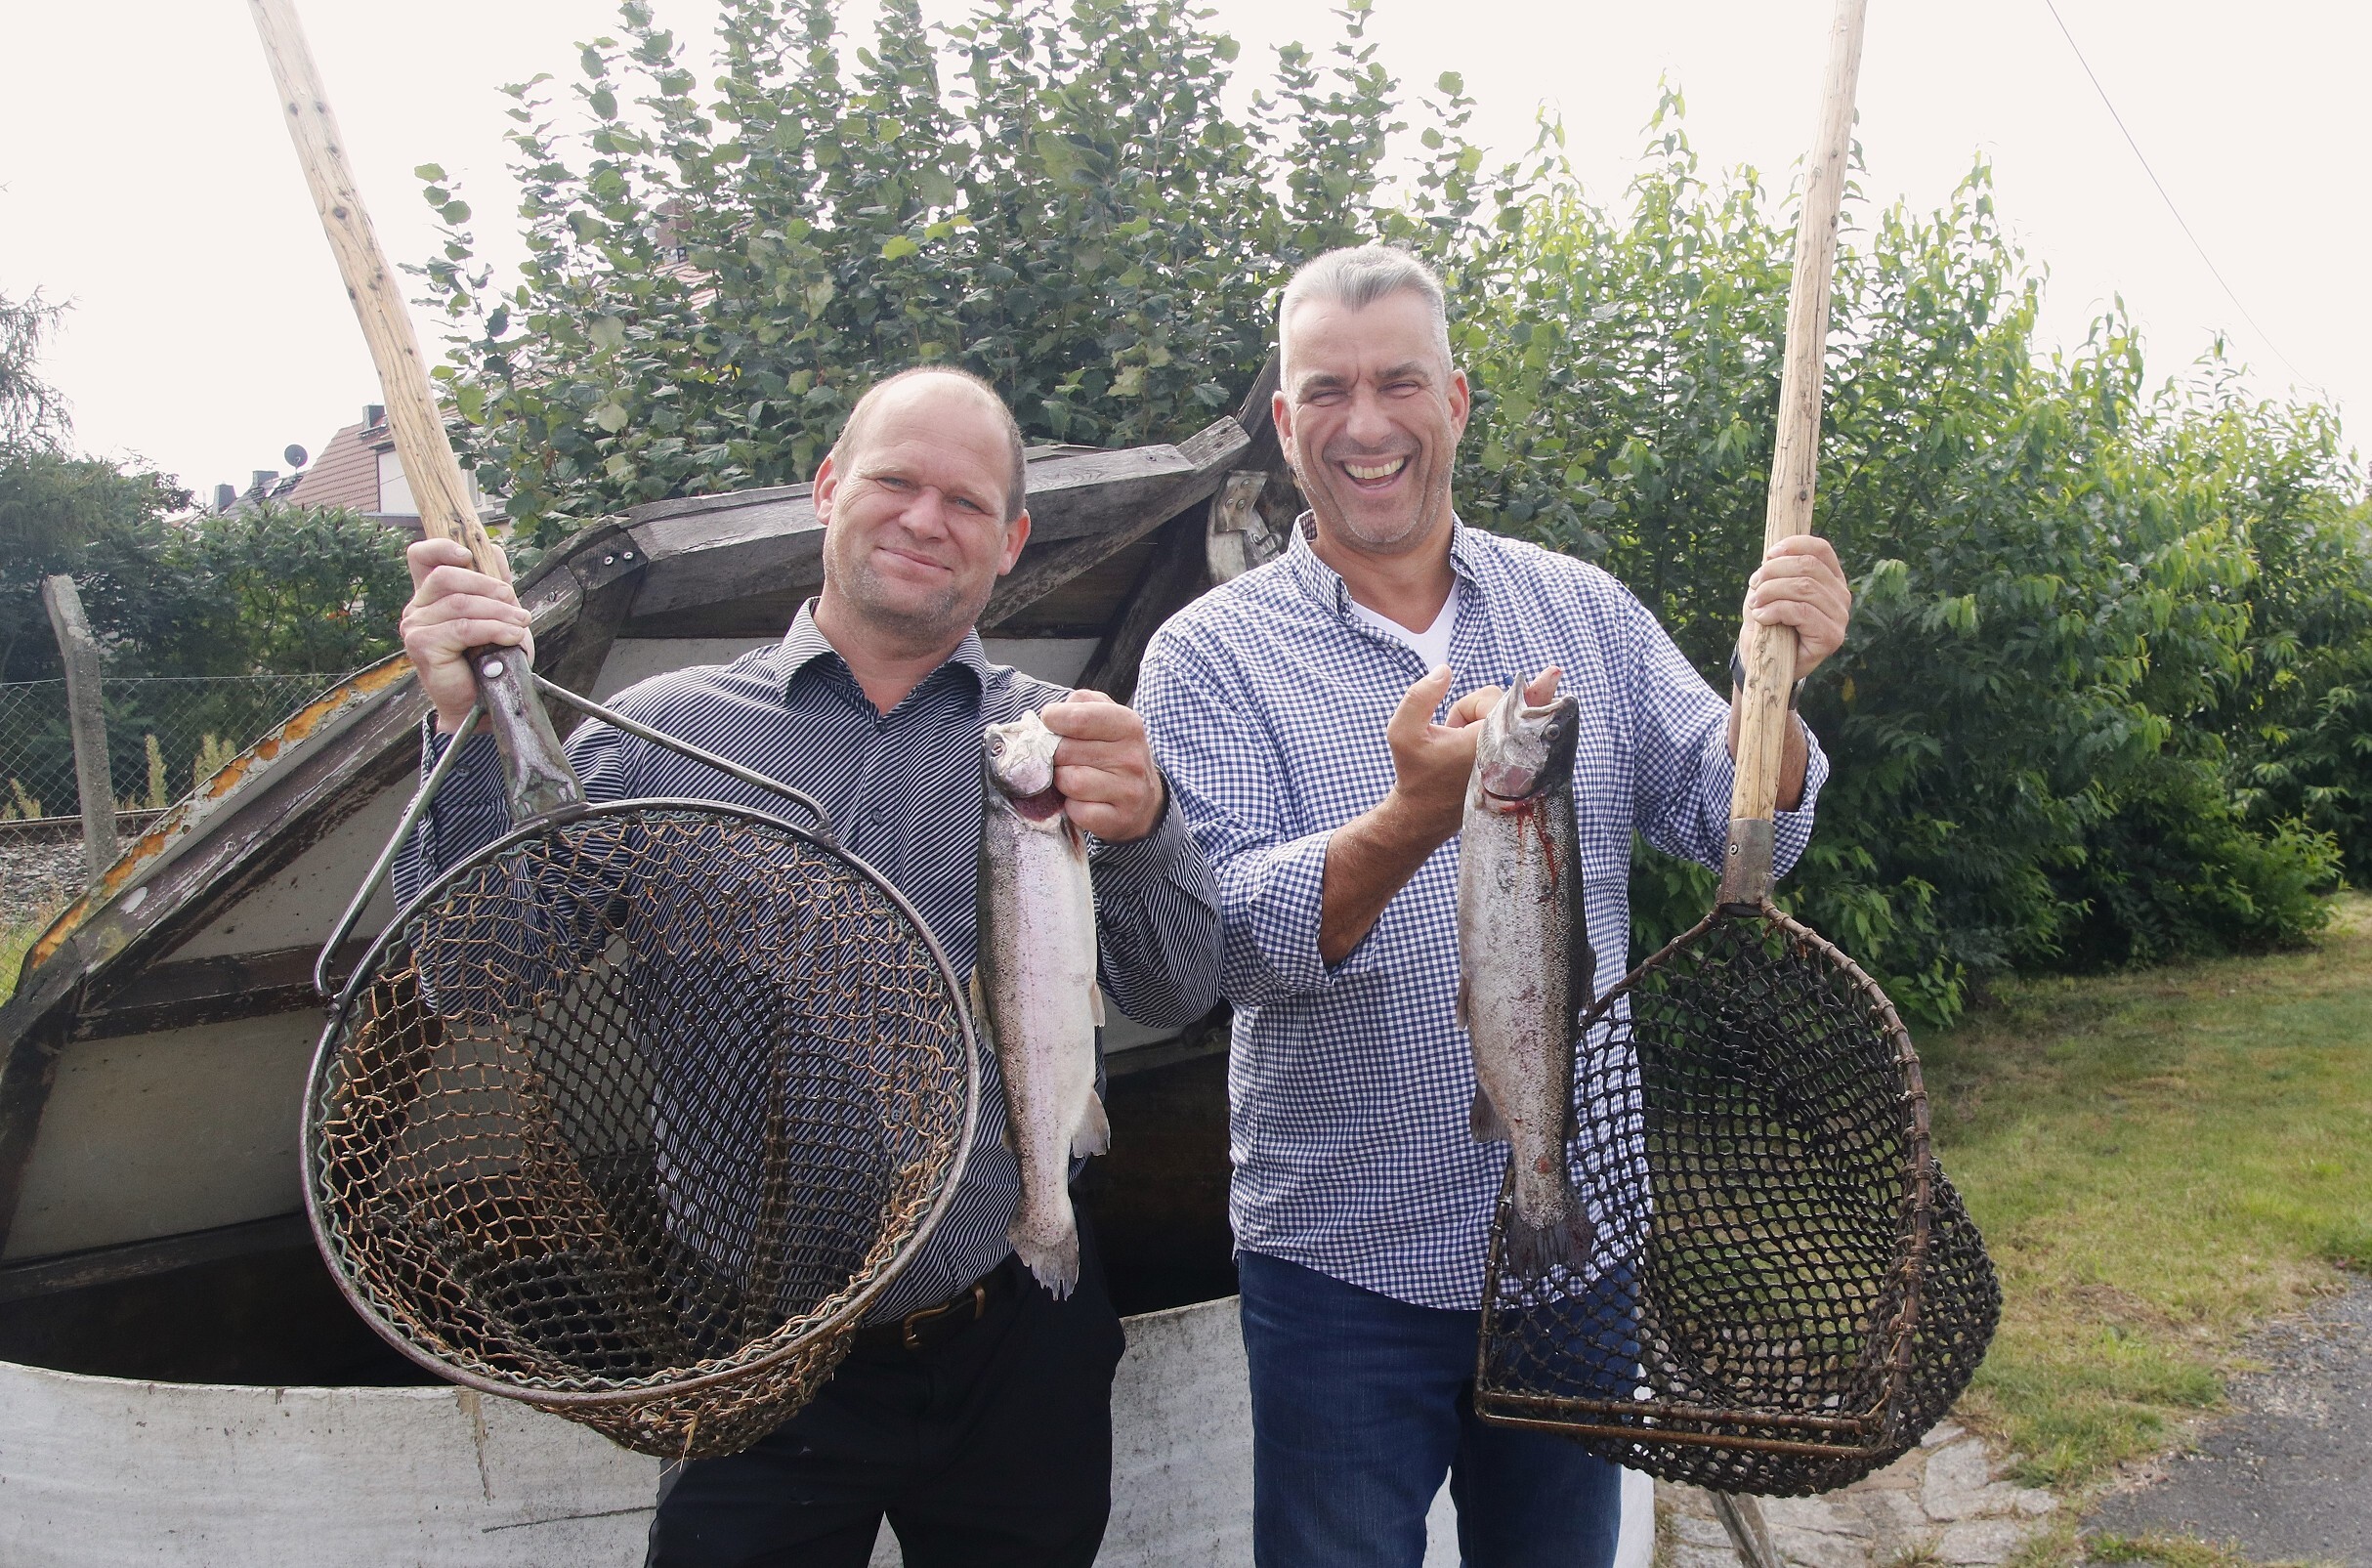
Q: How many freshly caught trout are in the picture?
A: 2